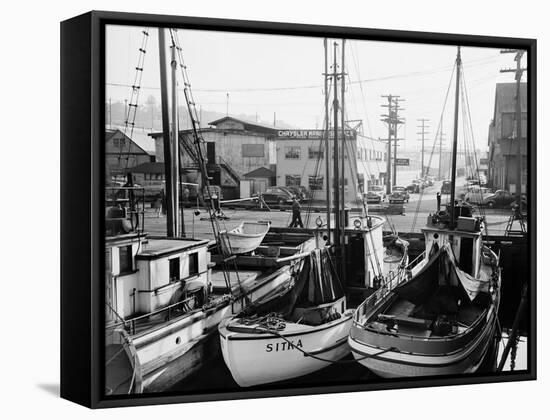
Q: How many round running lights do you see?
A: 2